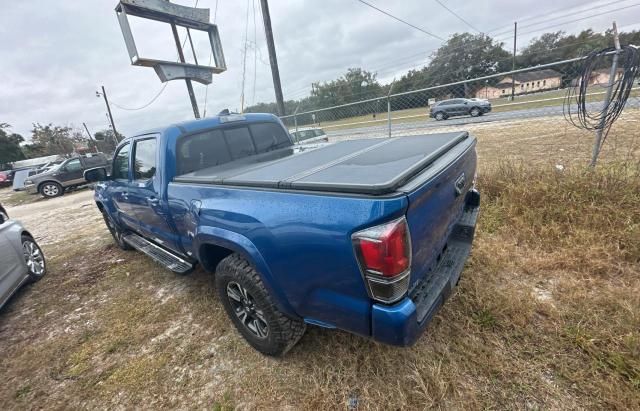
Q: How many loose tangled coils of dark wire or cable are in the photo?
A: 1